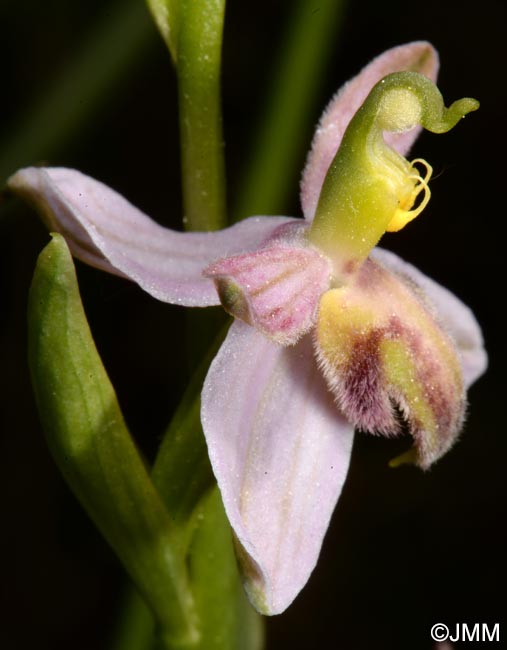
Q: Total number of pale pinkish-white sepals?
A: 3